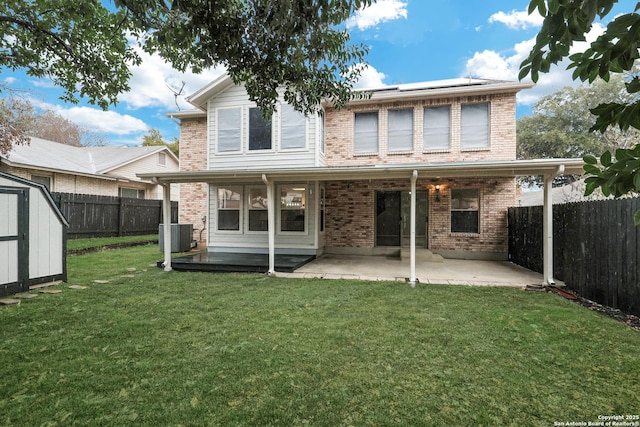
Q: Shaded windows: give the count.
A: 6